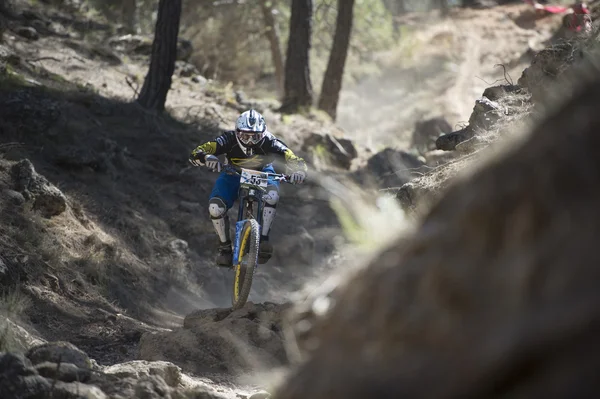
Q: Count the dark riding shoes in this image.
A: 2